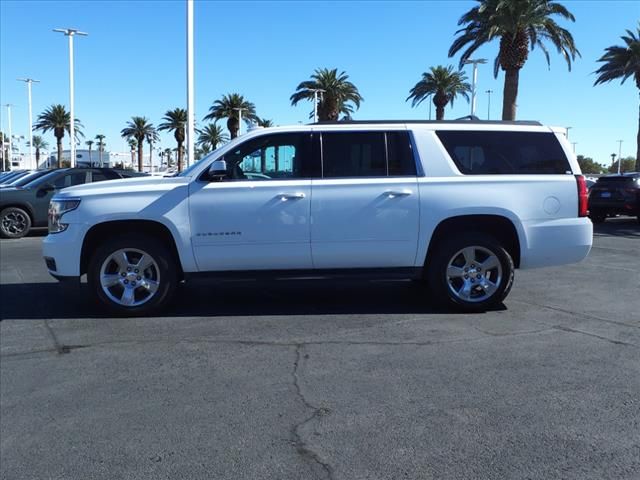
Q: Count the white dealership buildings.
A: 1